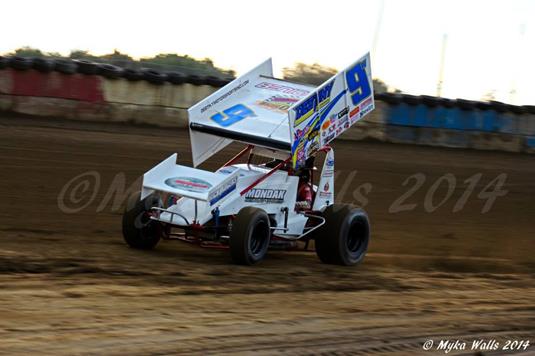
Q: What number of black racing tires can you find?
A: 3